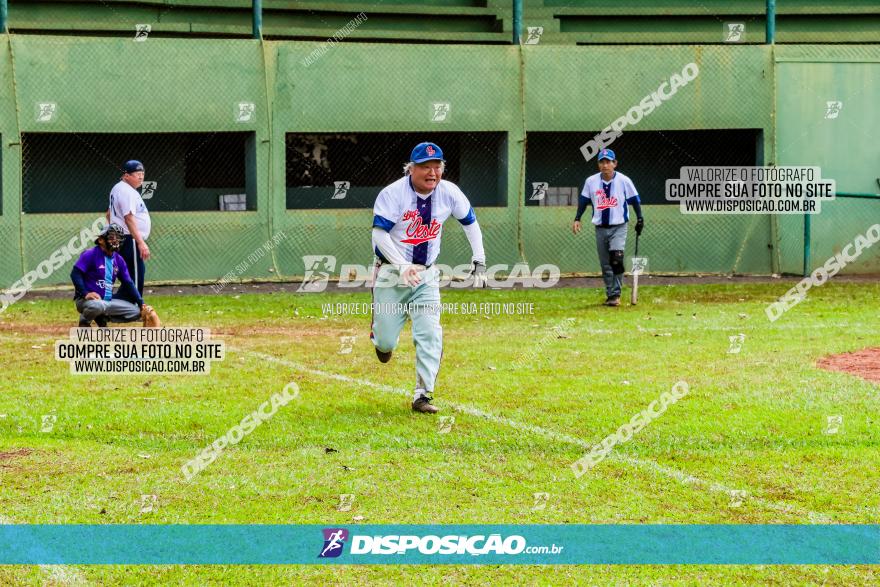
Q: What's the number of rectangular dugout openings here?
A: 3